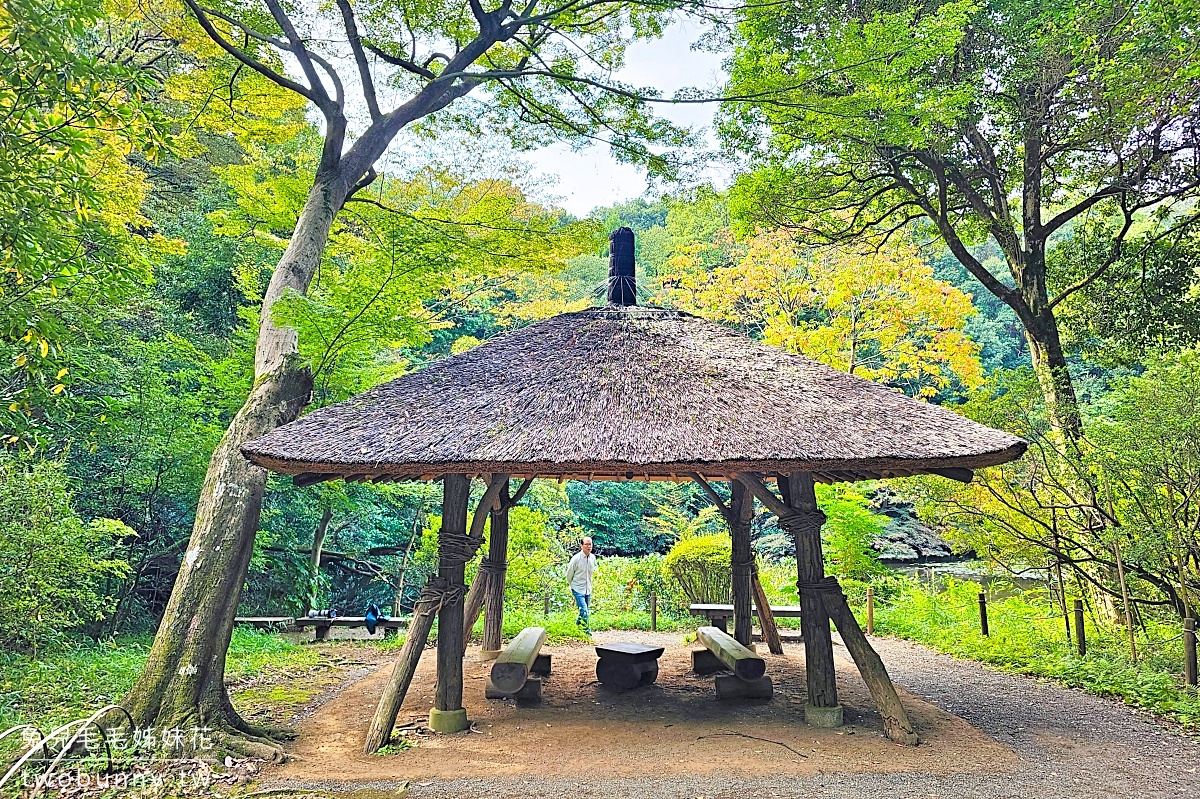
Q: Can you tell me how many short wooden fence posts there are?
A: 6